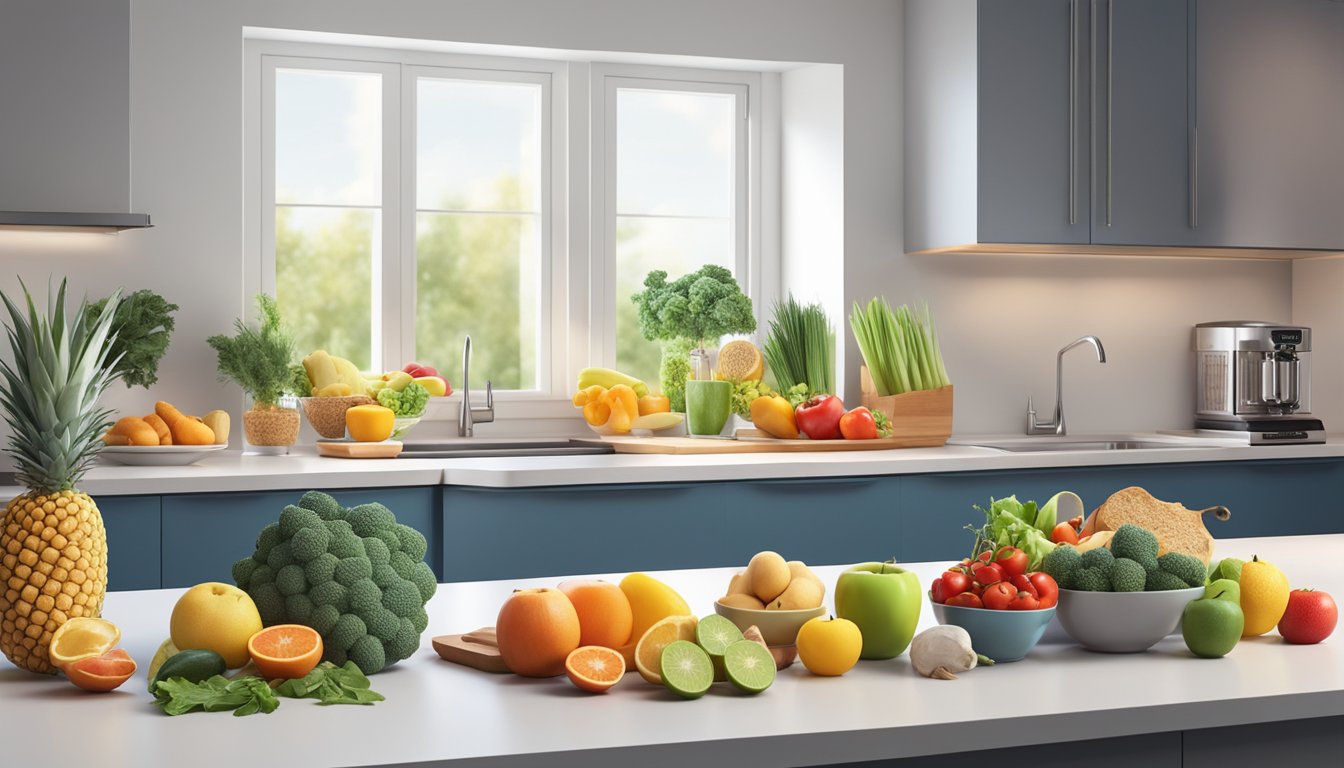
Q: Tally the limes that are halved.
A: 3